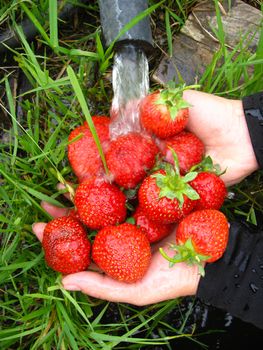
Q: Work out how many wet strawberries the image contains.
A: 11